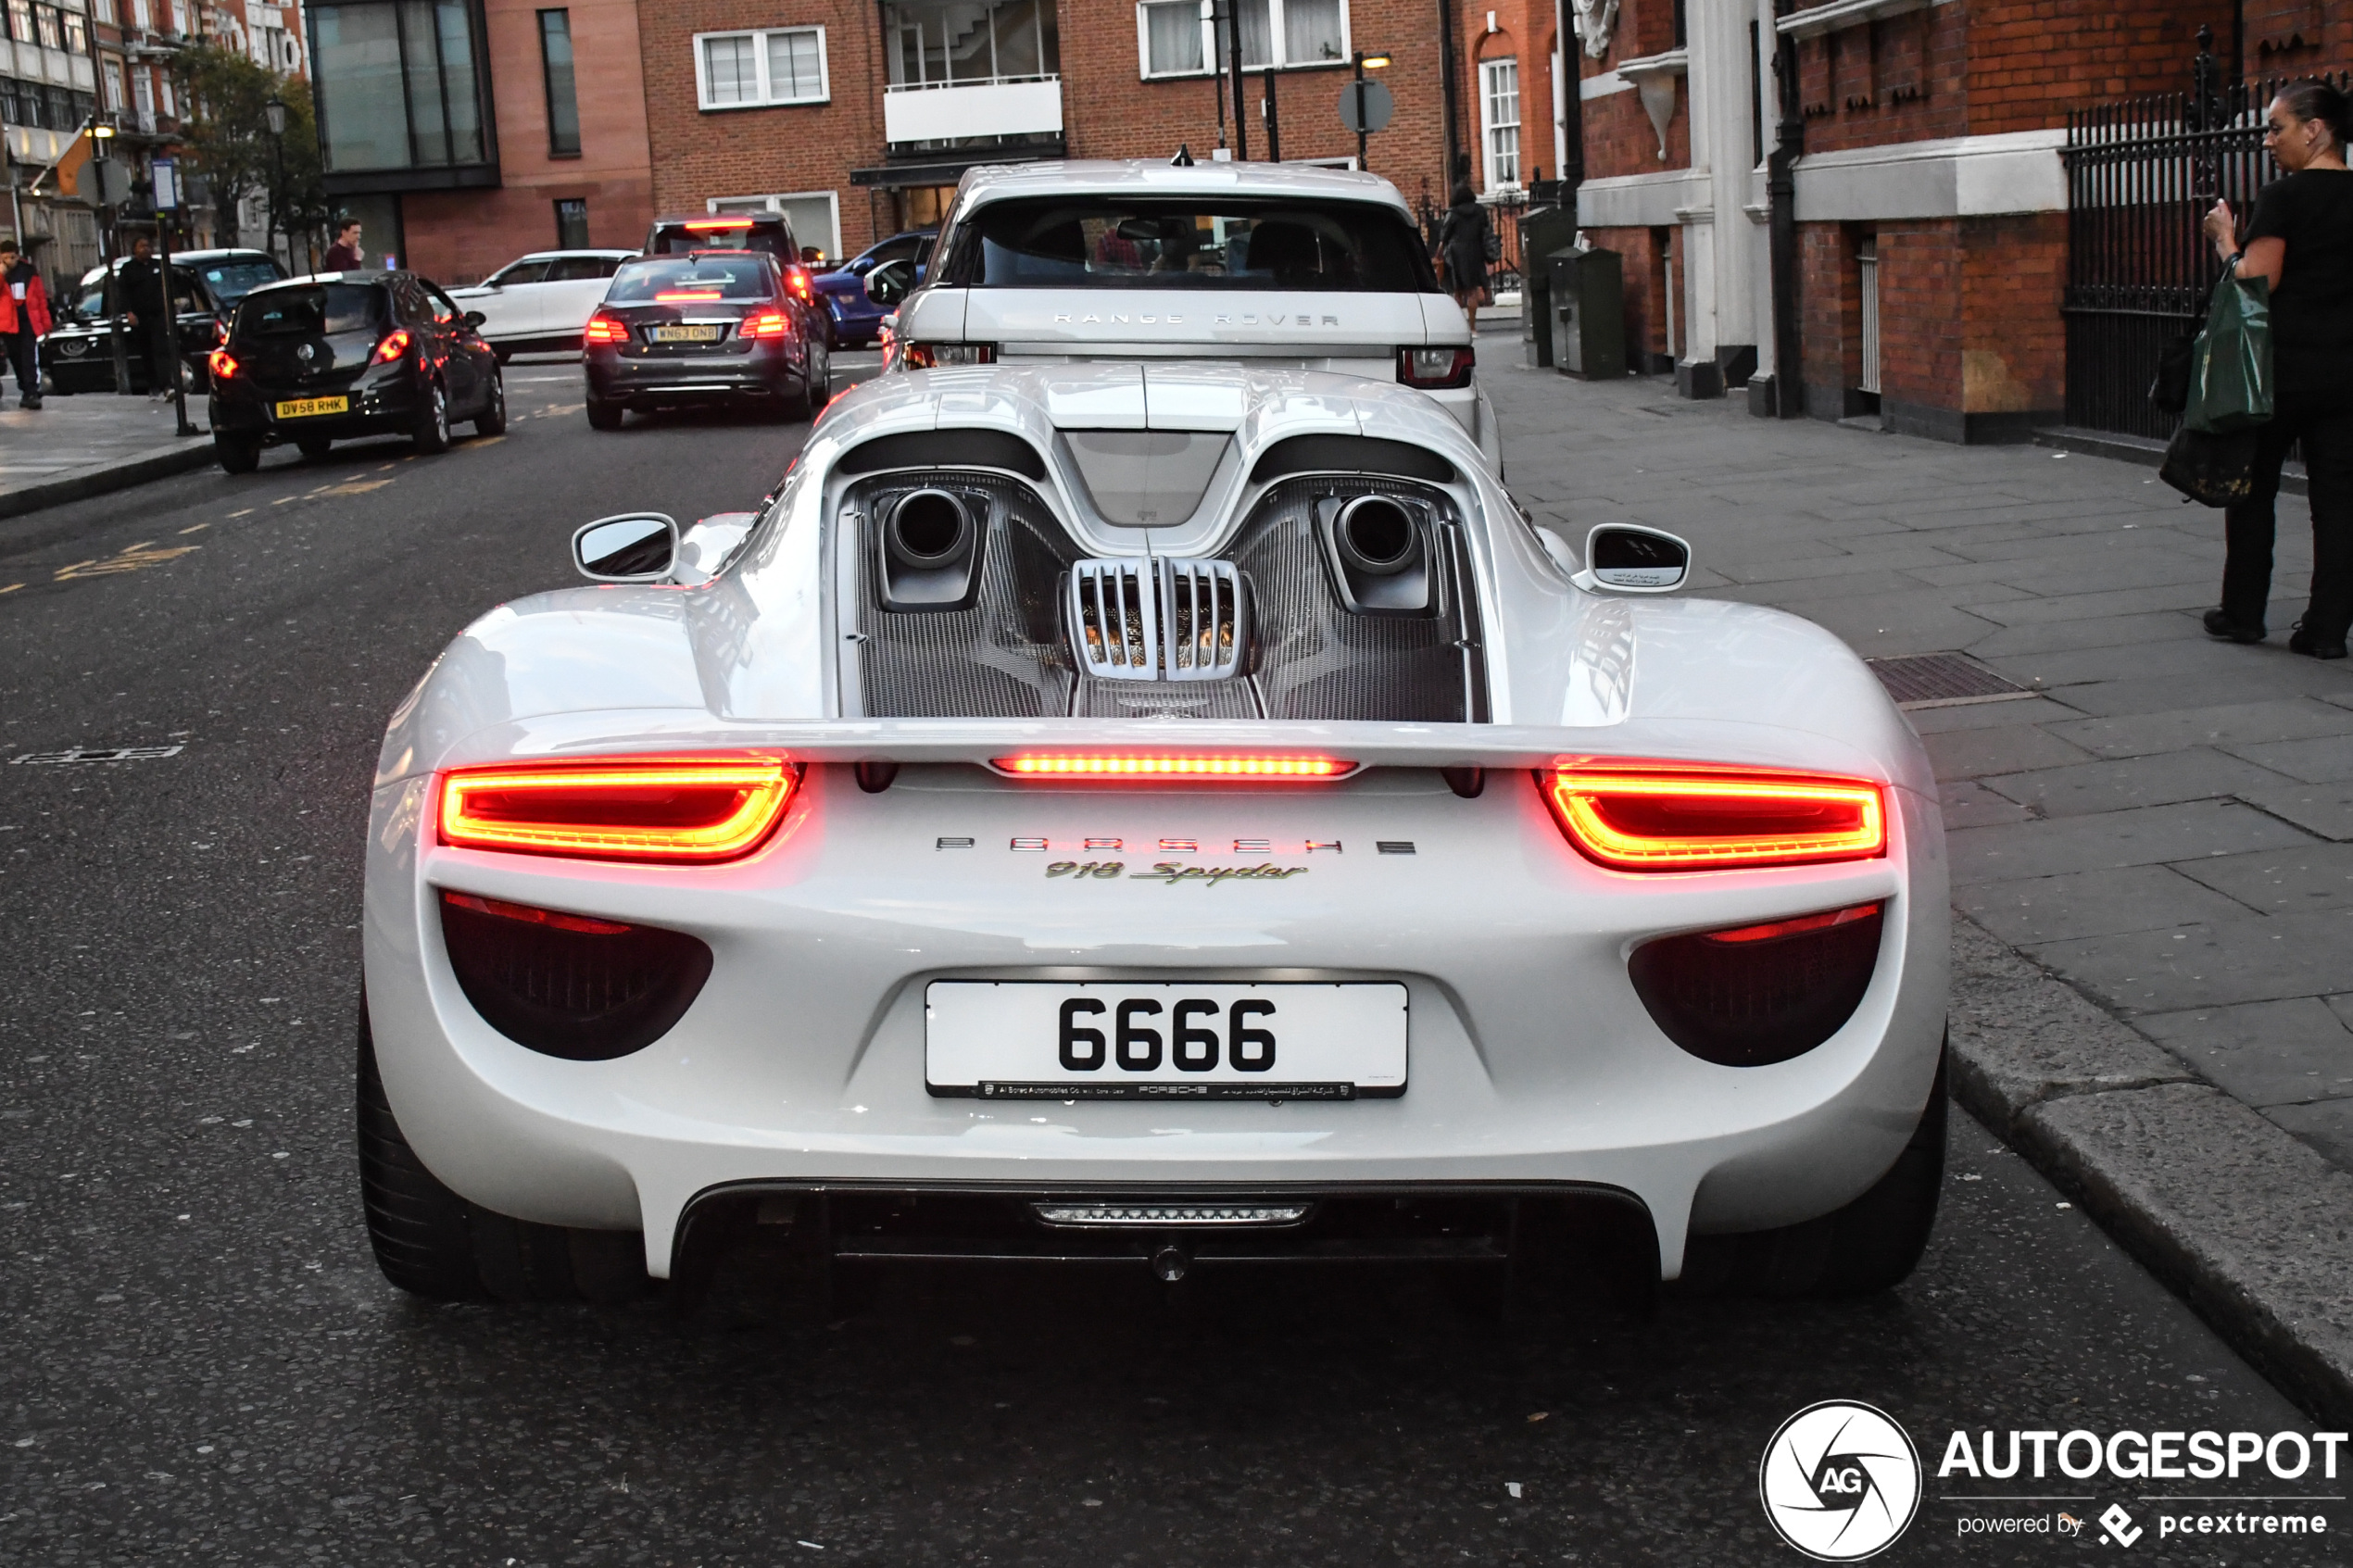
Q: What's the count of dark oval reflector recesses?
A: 2